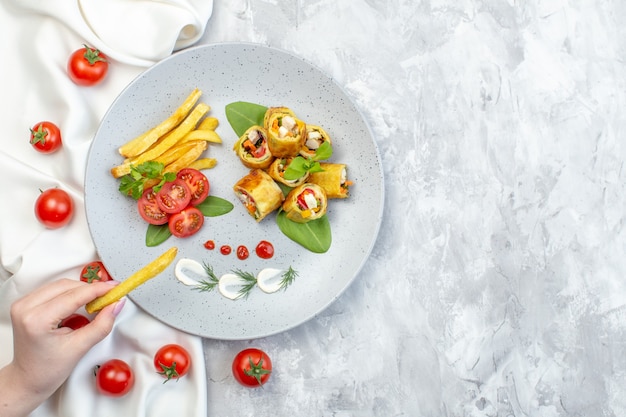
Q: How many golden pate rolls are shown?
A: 7